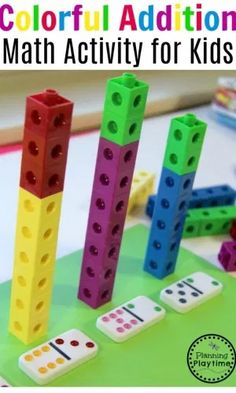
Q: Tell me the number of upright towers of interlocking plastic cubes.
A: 3